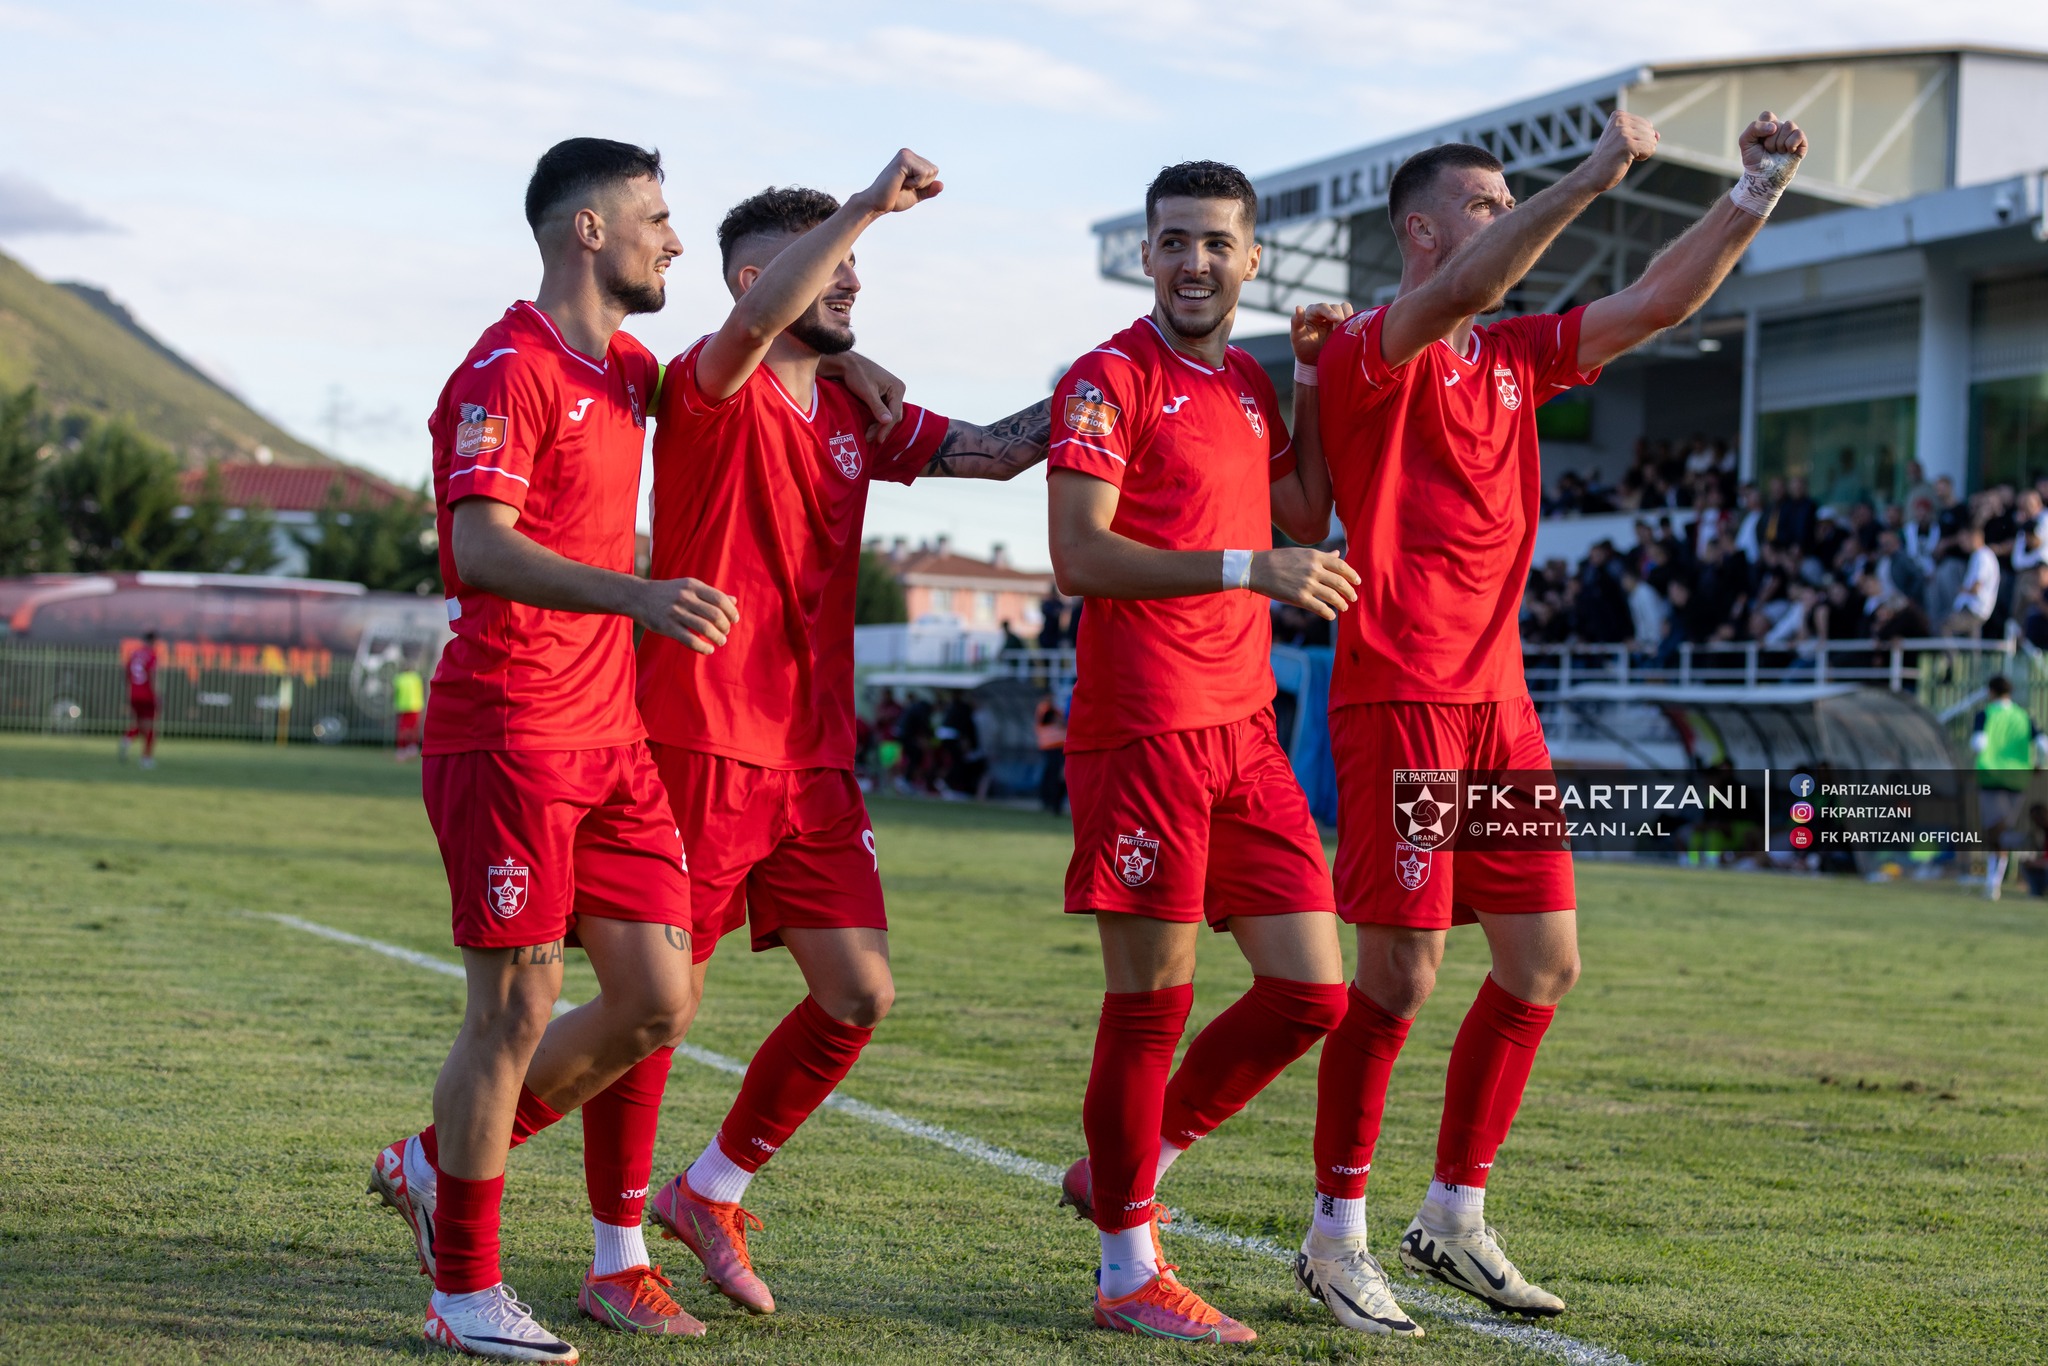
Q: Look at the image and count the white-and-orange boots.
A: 2